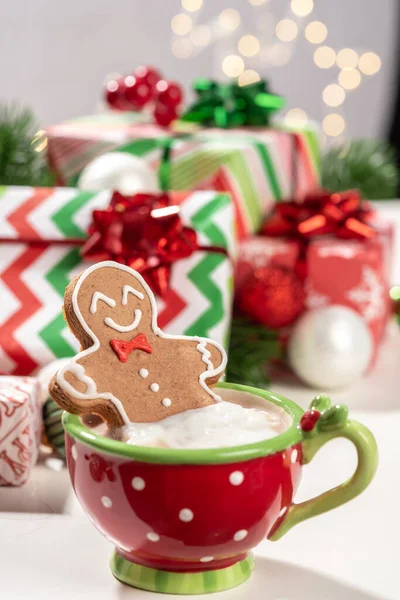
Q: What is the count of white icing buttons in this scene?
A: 3